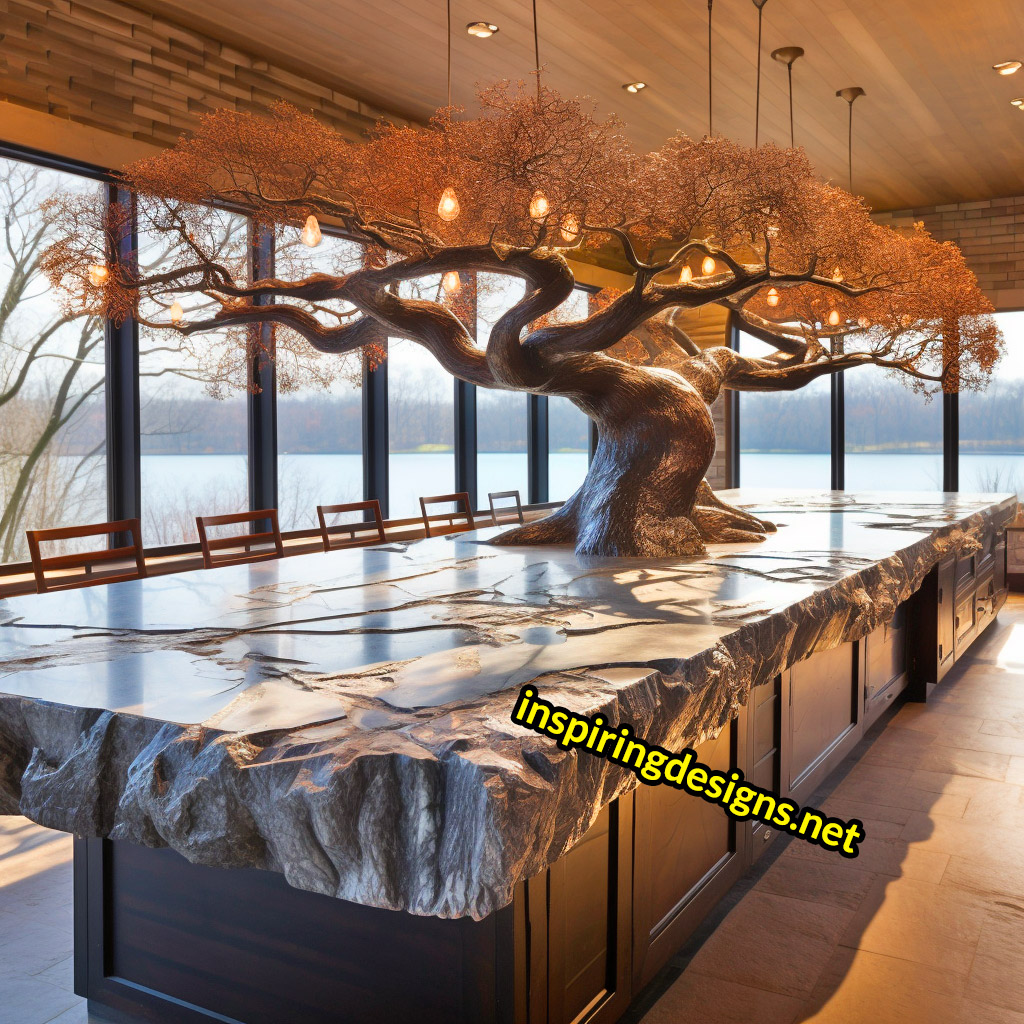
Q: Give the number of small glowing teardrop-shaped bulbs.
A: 12